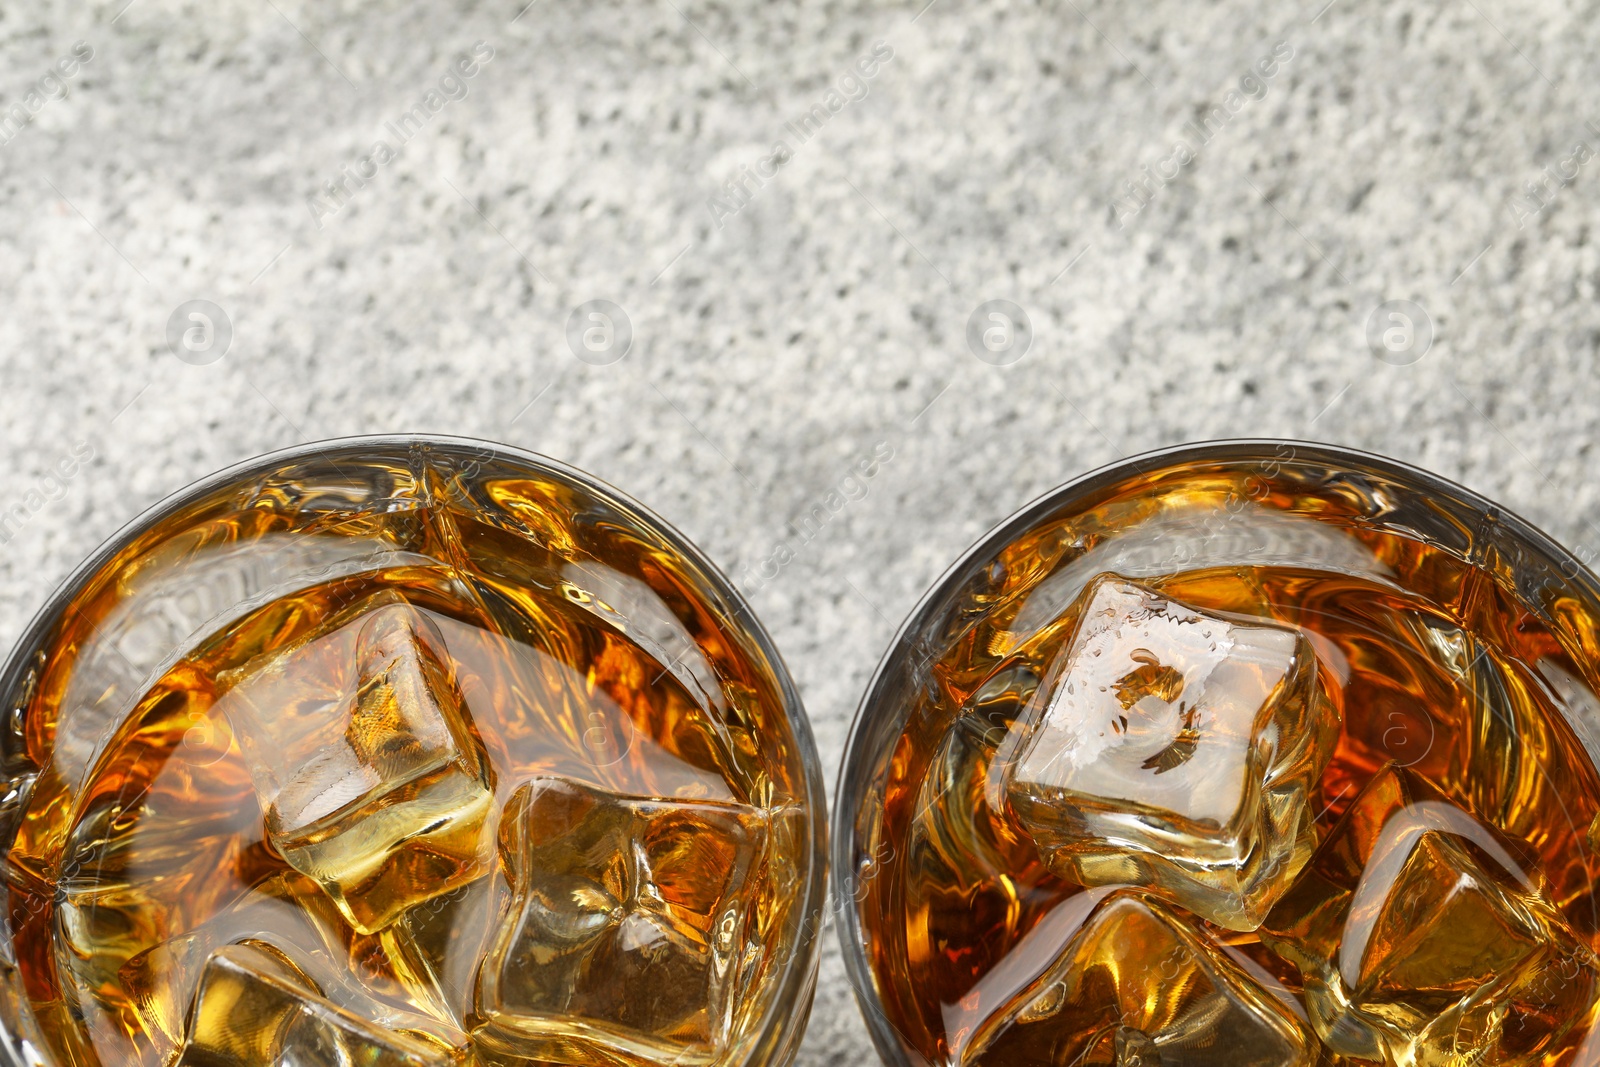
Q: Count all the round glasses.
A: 2